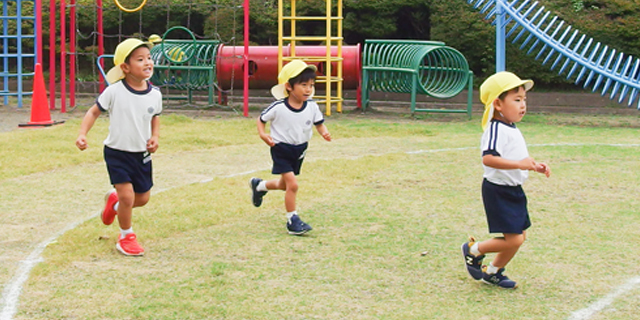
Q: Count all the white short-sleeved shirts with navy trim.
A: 3